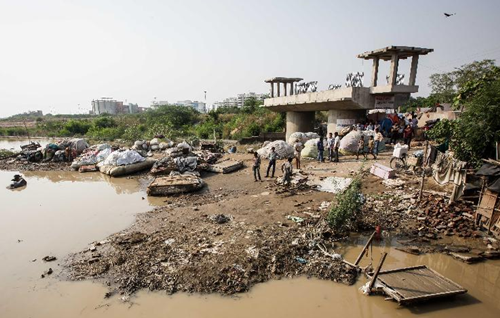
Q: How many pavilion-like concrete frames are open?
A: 2